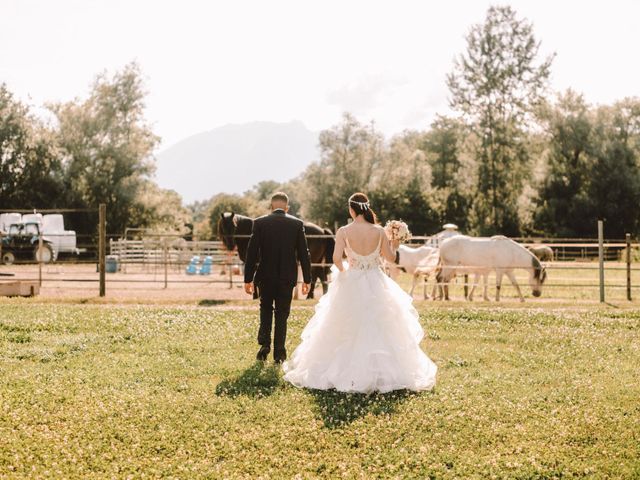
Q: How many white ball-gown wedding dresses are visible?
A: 1